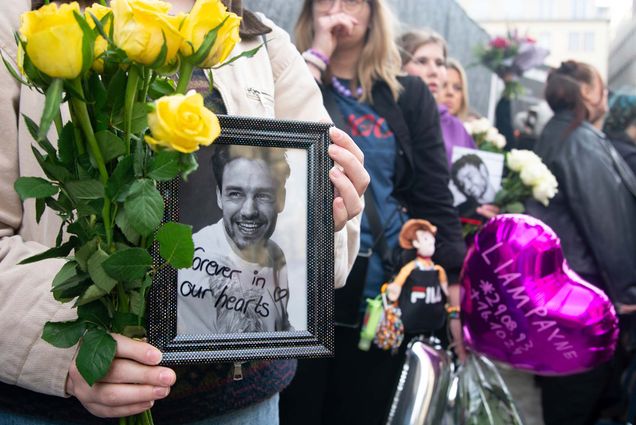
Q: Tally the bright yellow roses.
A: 5